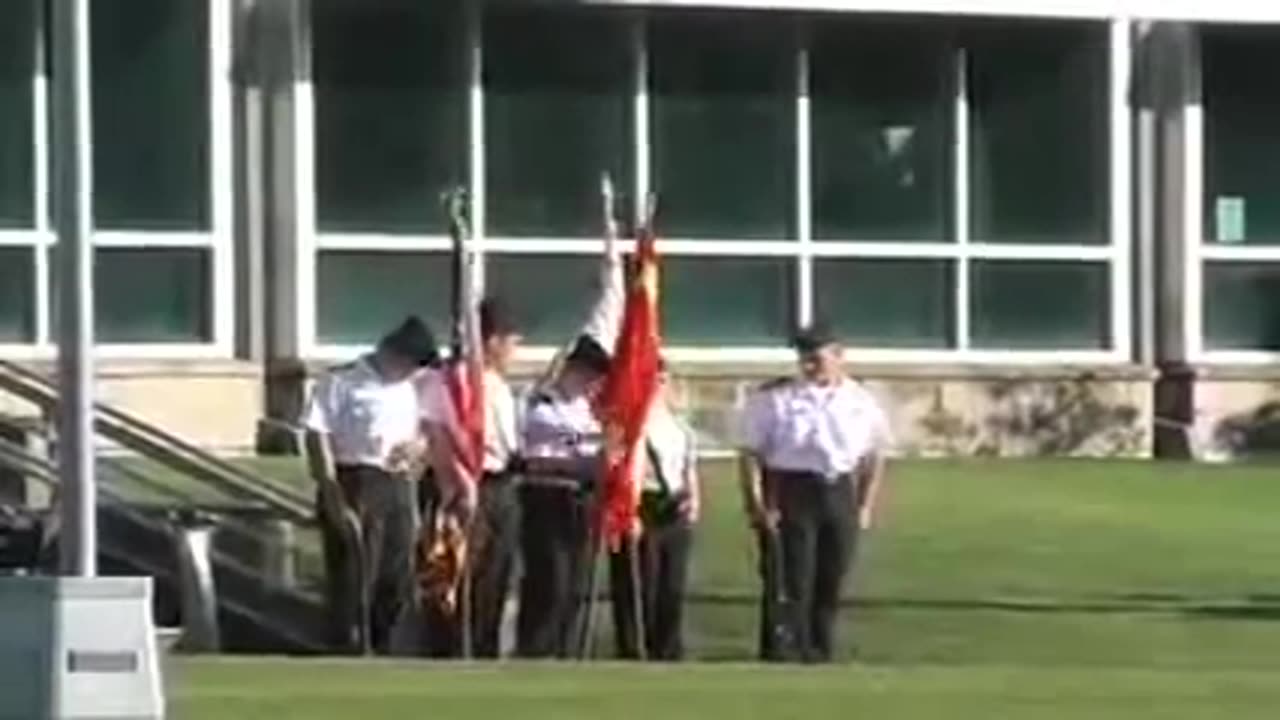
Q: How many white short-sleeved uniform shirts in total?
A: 5